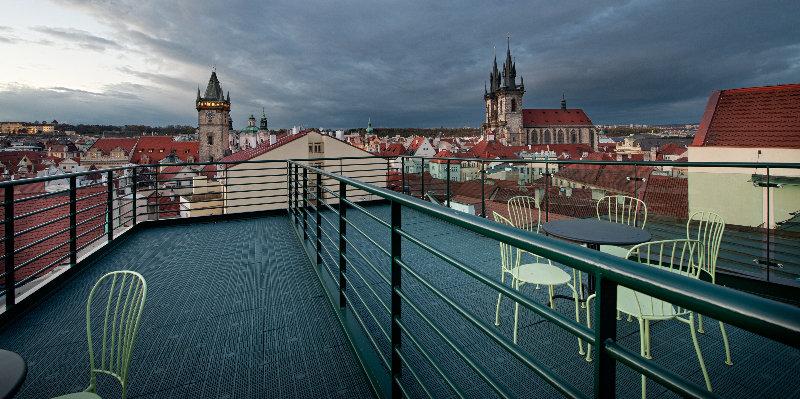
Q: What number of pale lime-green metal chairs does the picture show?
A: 6